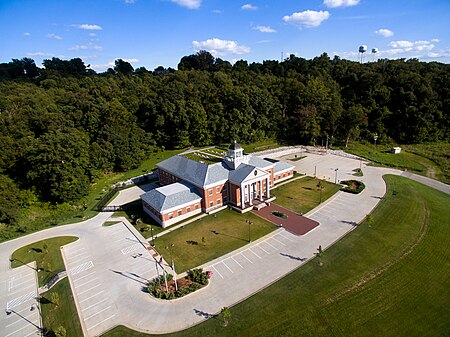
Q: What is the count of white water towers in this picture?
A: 2